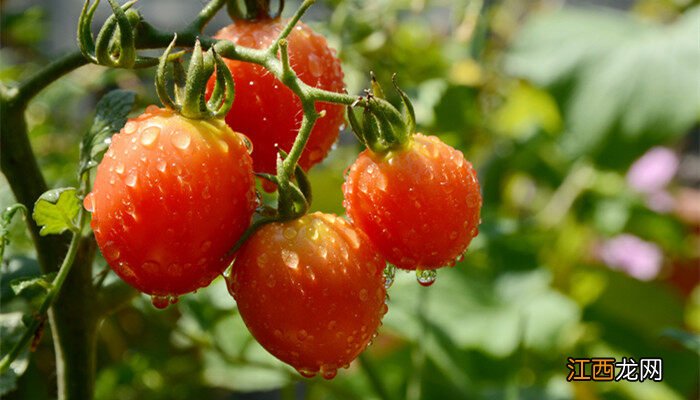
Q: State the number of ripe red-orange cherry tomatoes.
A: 4